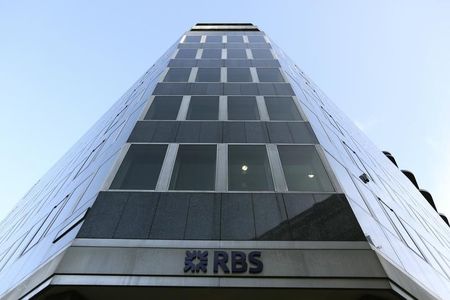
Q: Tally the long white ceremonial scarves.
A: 0